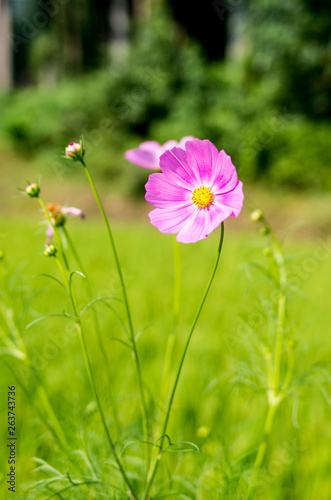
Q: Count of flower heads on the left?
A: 4